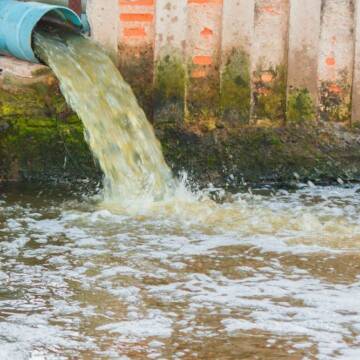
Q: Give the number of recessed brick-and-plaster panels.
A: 4